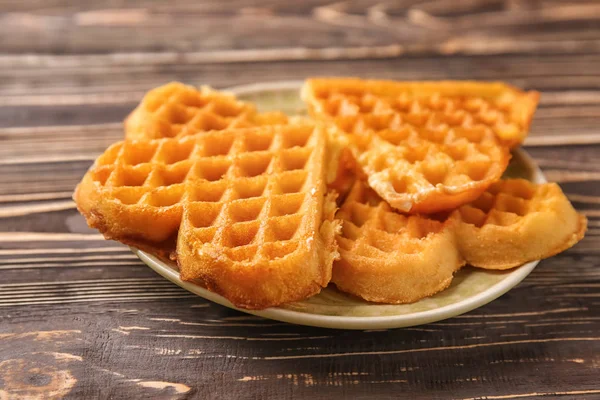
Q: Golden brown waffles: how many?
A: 4